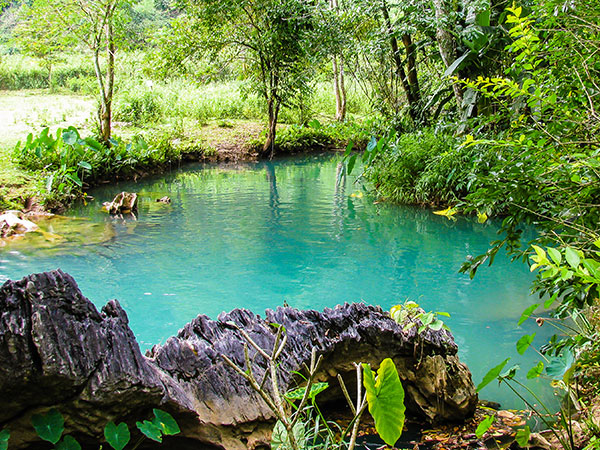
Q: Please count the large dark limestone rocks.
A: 2